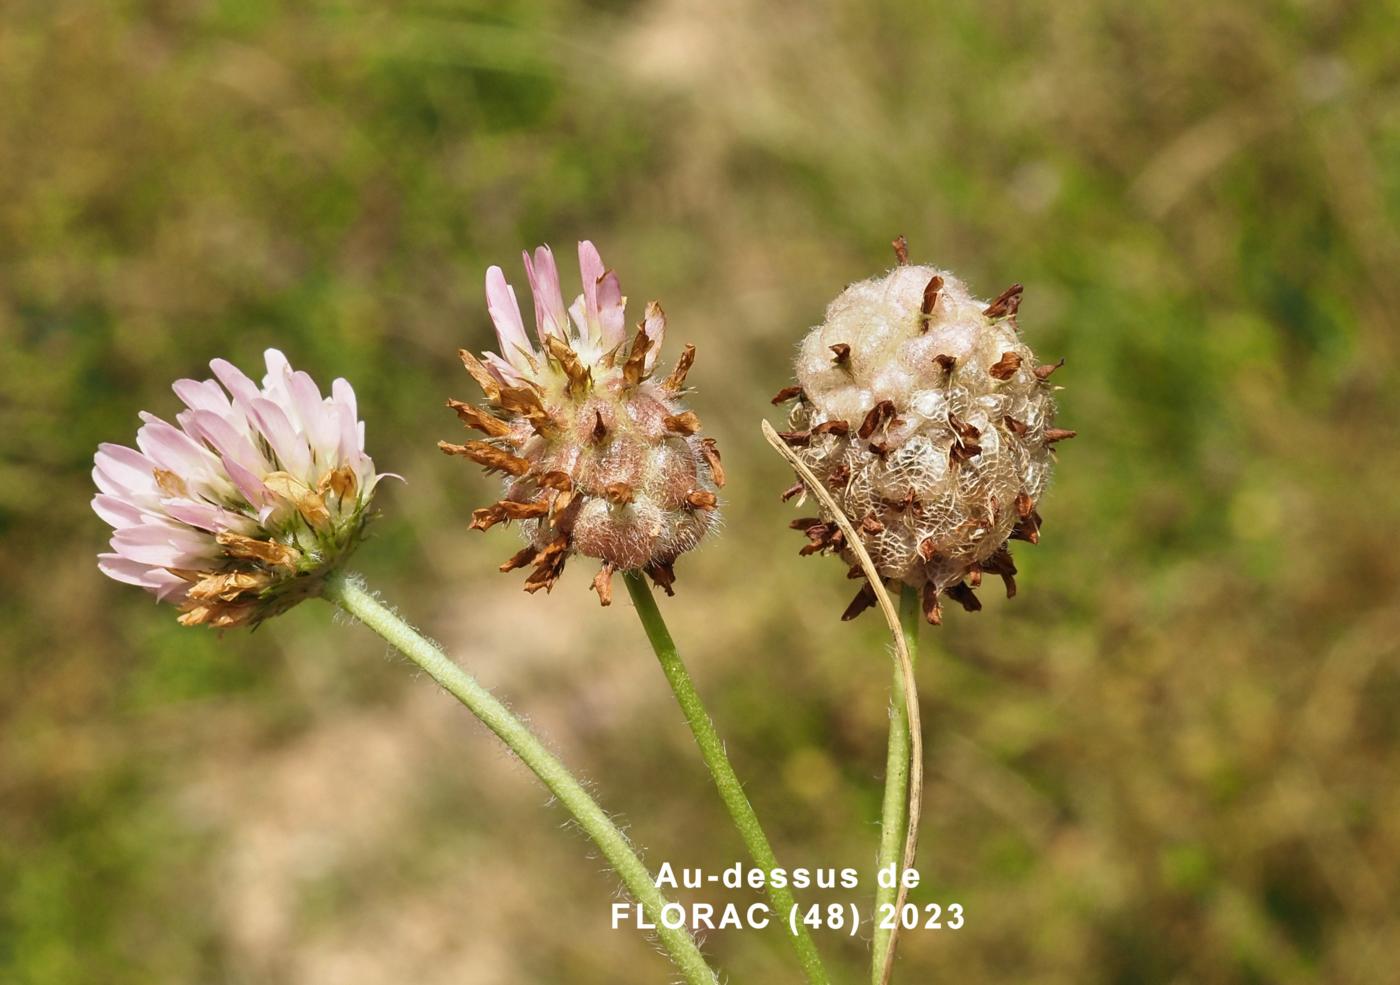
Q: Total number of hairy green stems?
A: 3